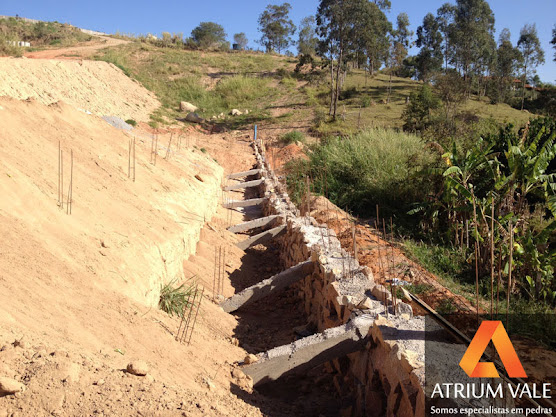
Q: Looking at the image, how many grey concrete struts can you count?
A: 7